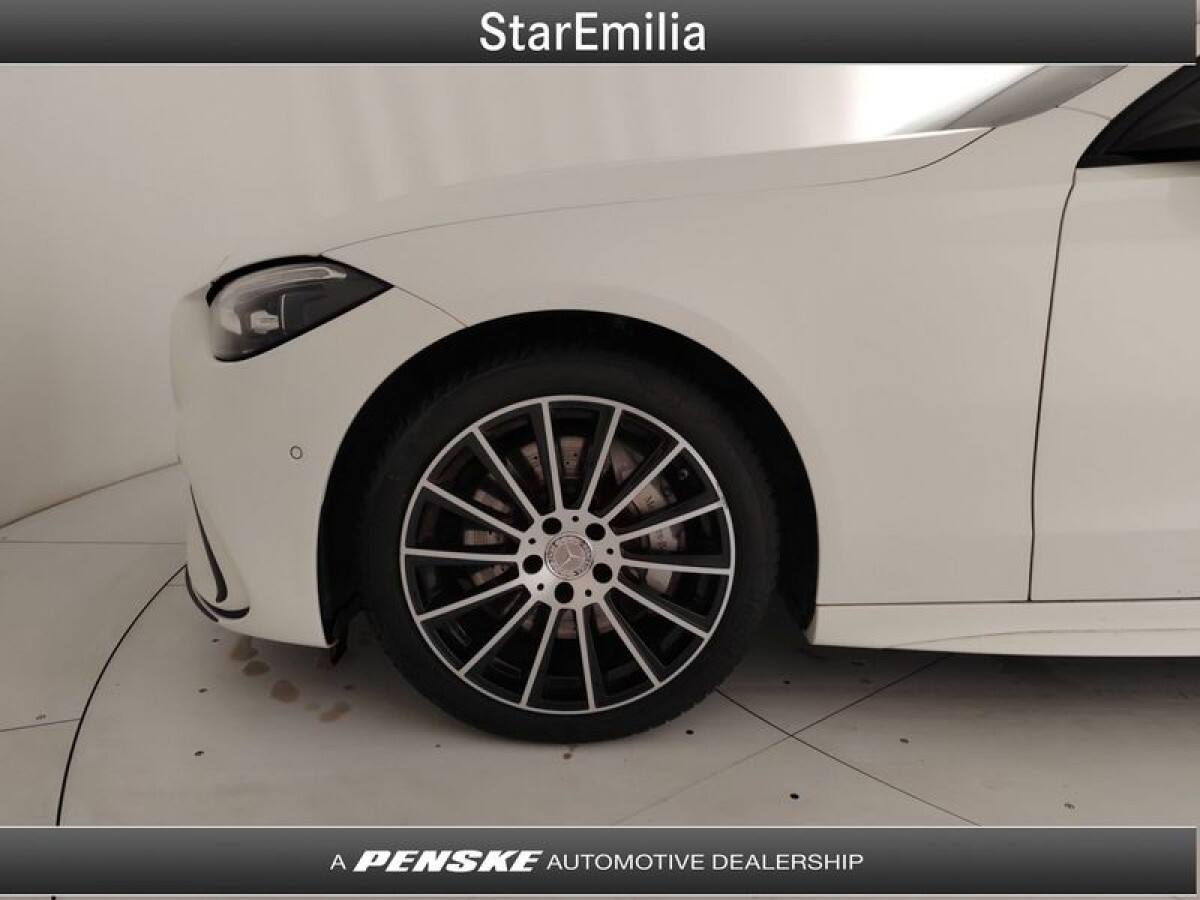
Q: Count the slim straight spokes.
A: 14